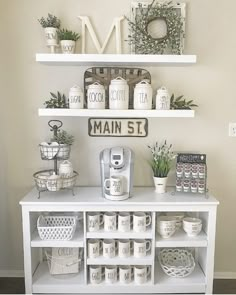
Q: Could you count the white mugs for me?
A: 13